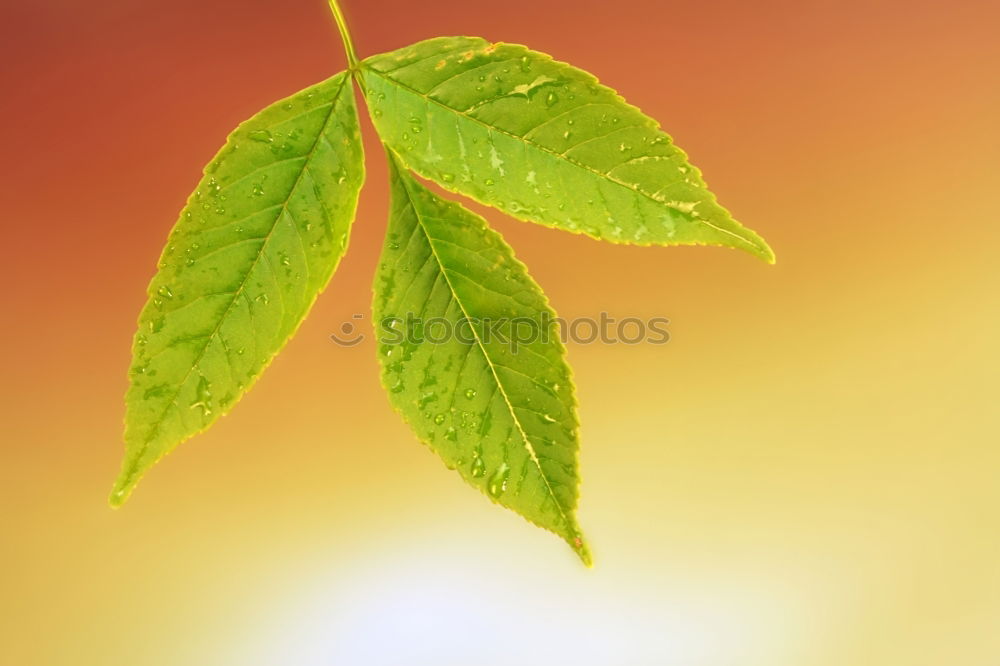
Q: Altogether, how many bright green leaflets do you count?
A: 3